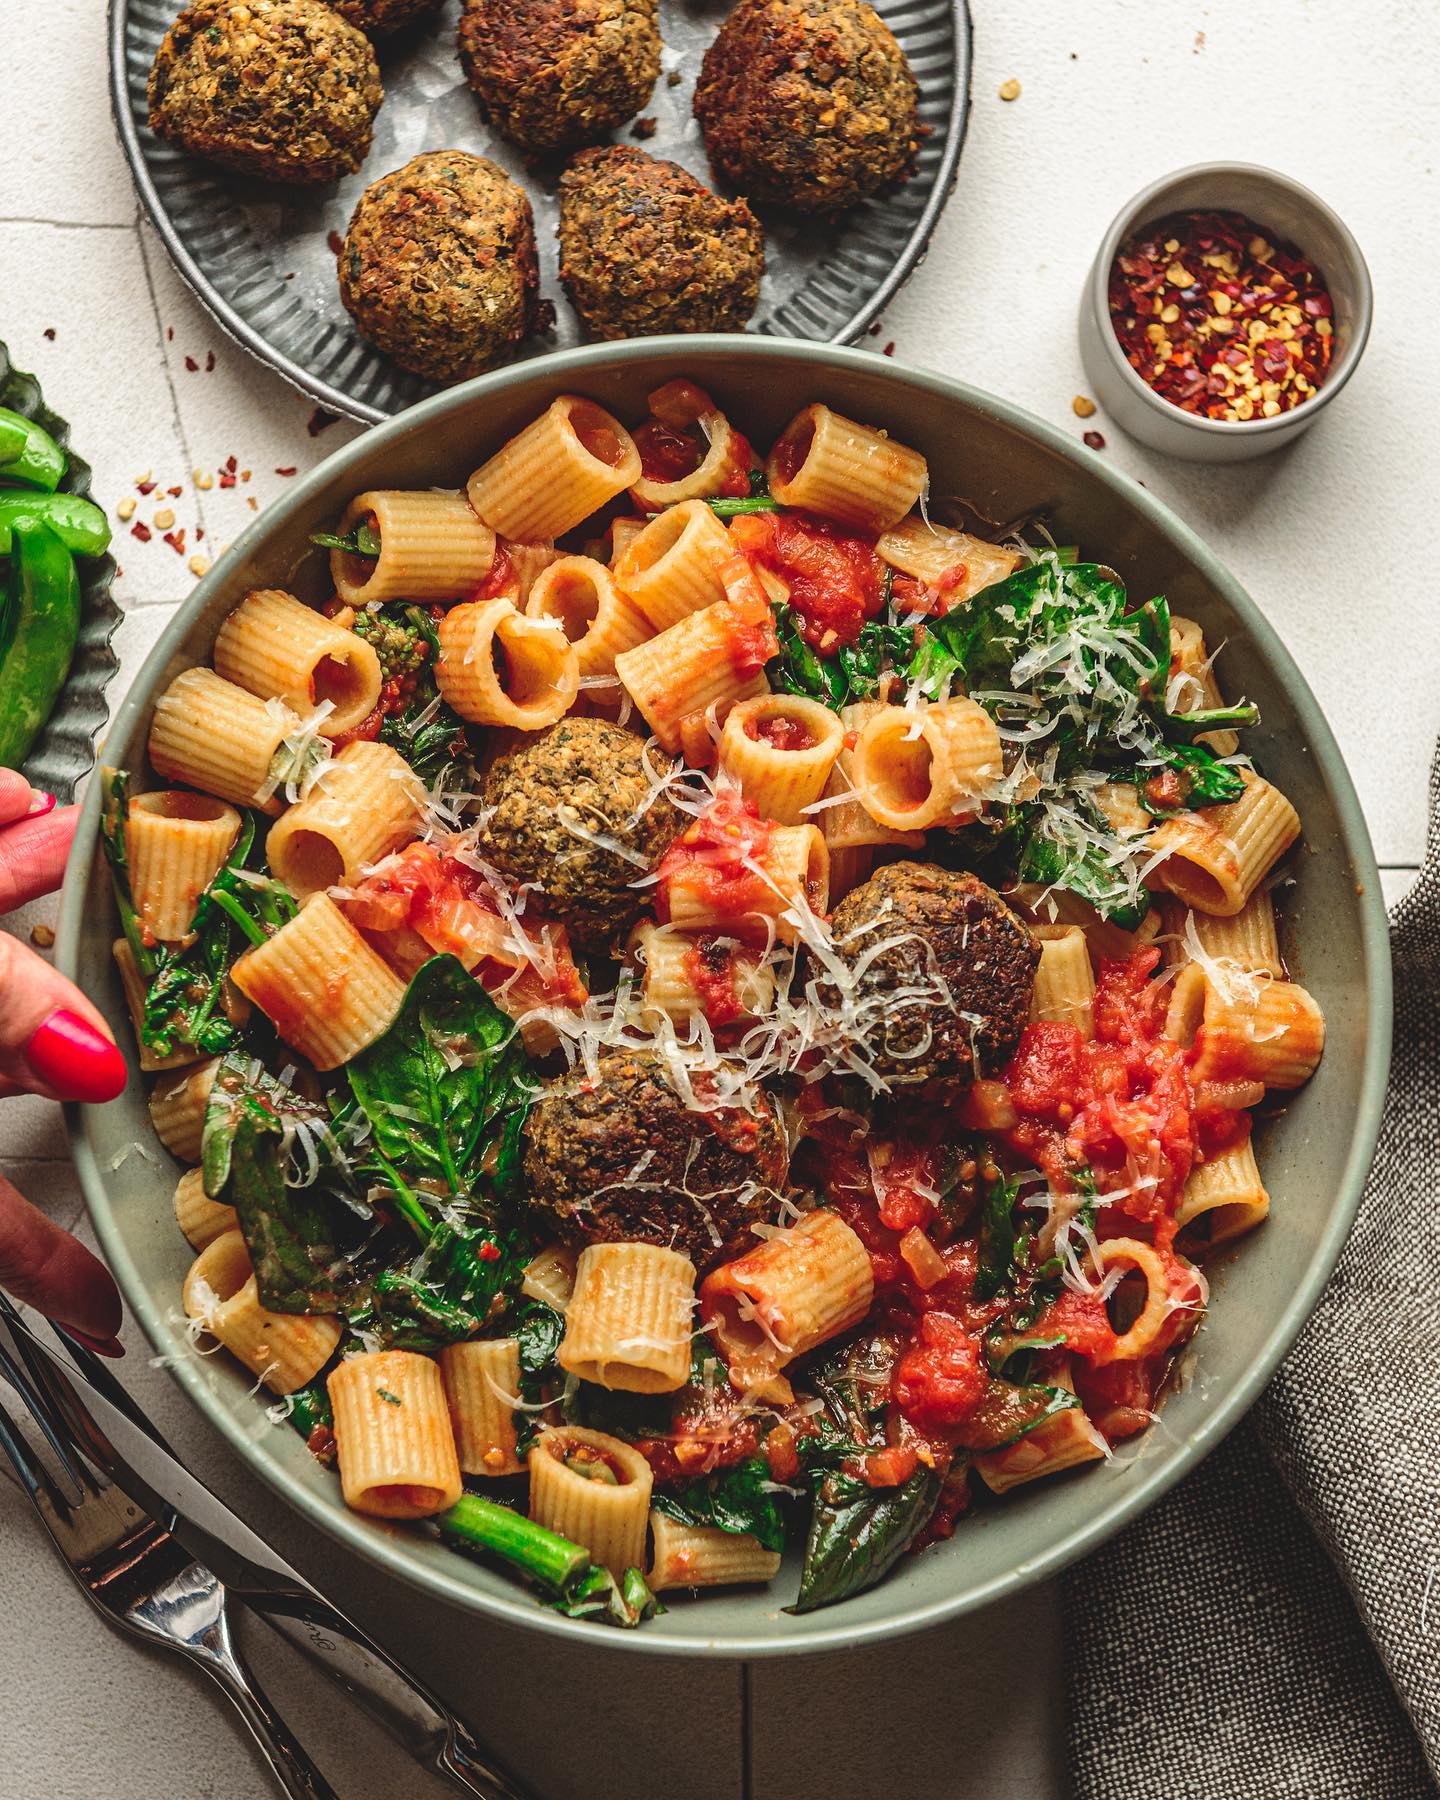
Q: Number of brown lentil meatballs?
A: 9